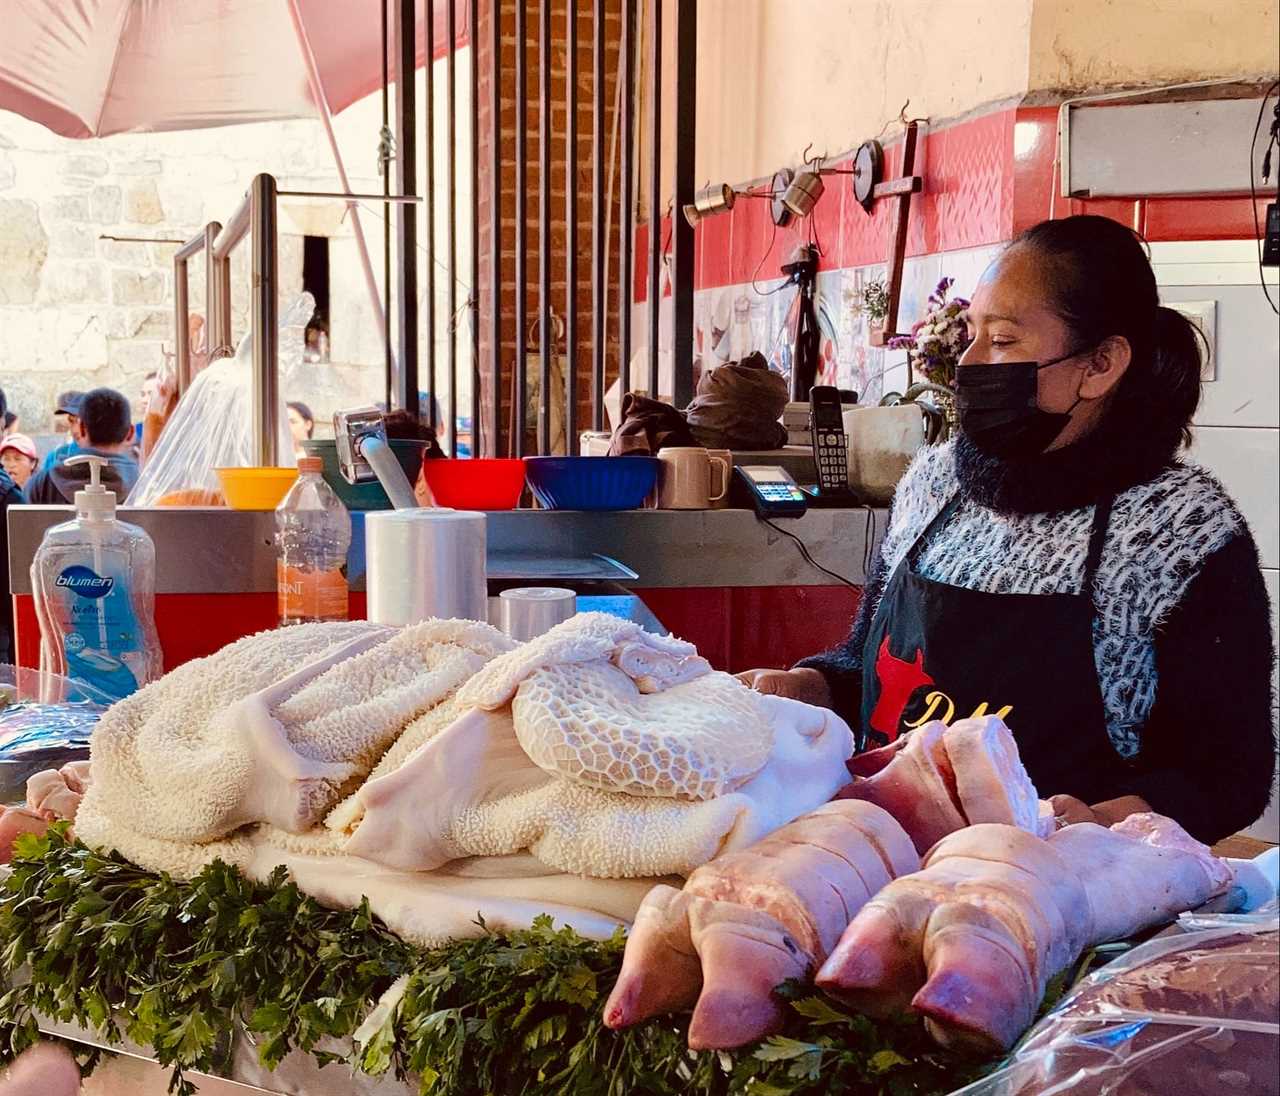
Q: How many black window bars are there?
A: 13